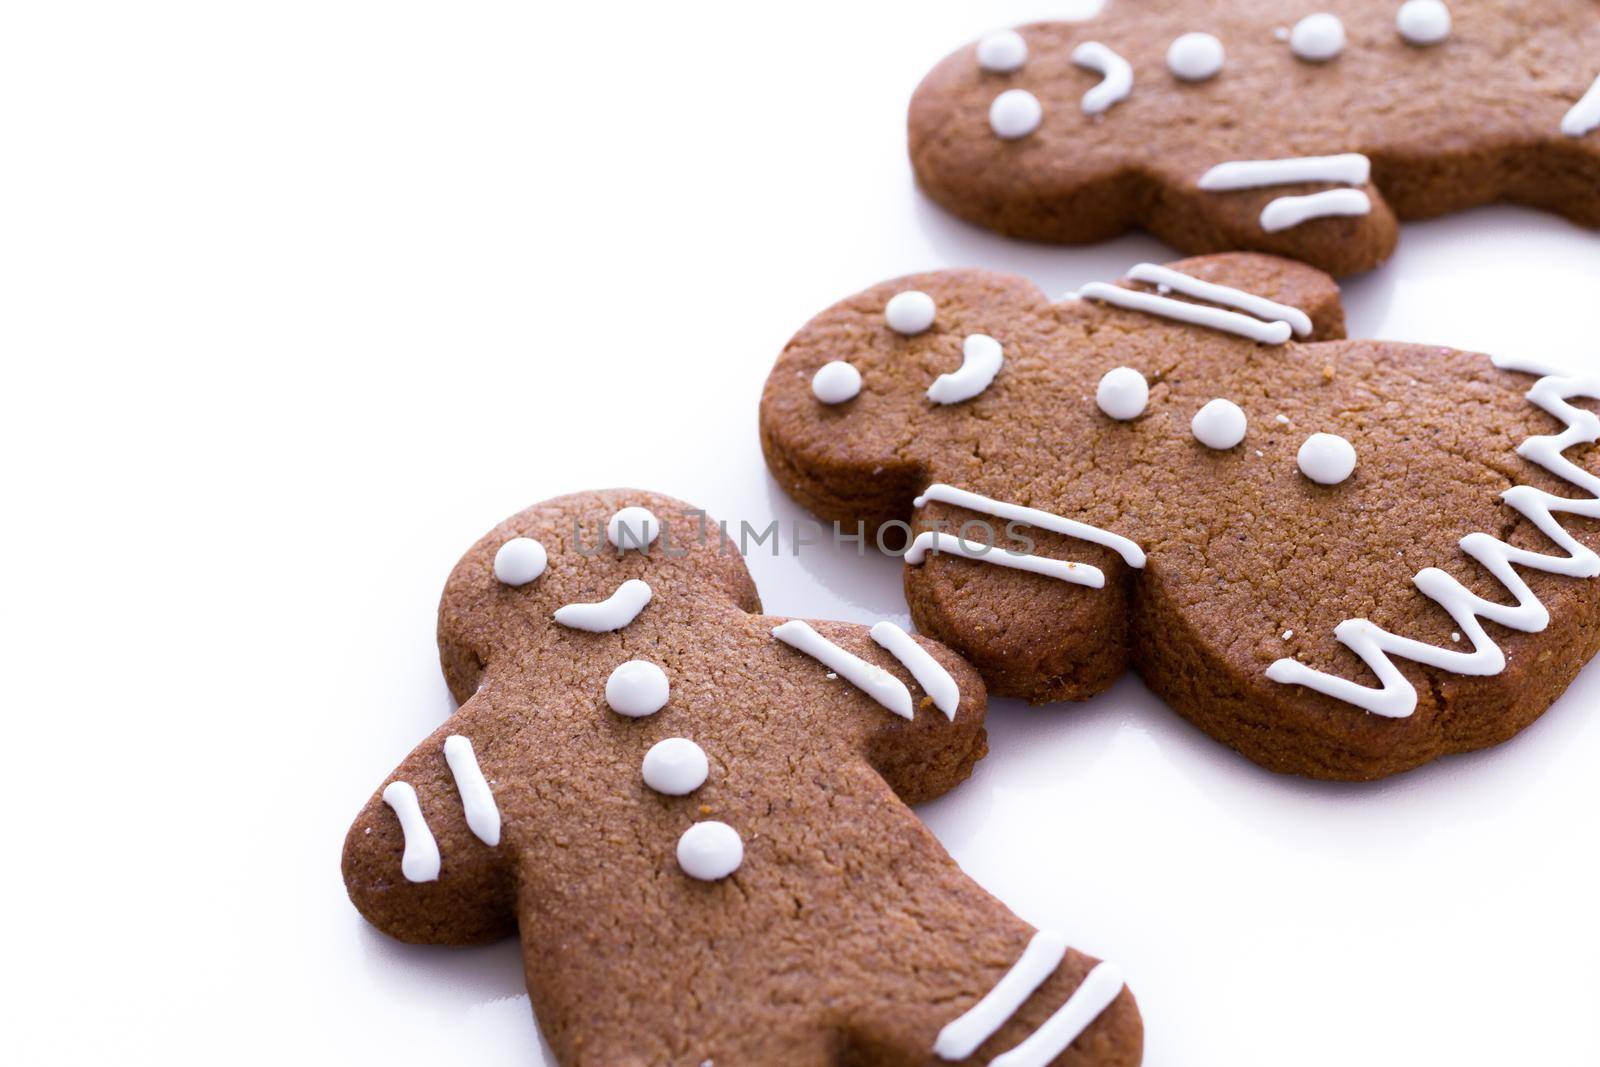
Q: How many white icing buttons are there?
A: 9